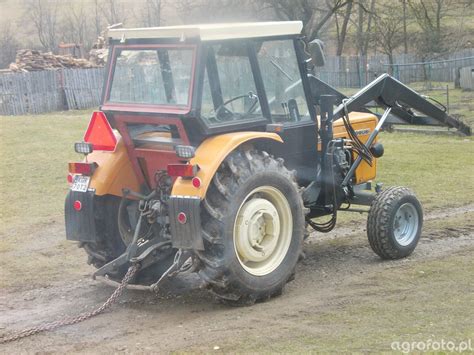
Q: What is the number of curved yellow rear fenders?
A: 2